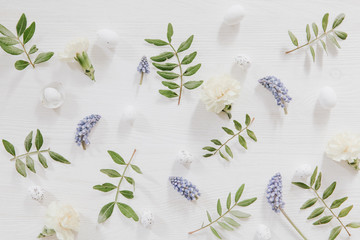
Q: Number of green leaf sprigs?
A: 8